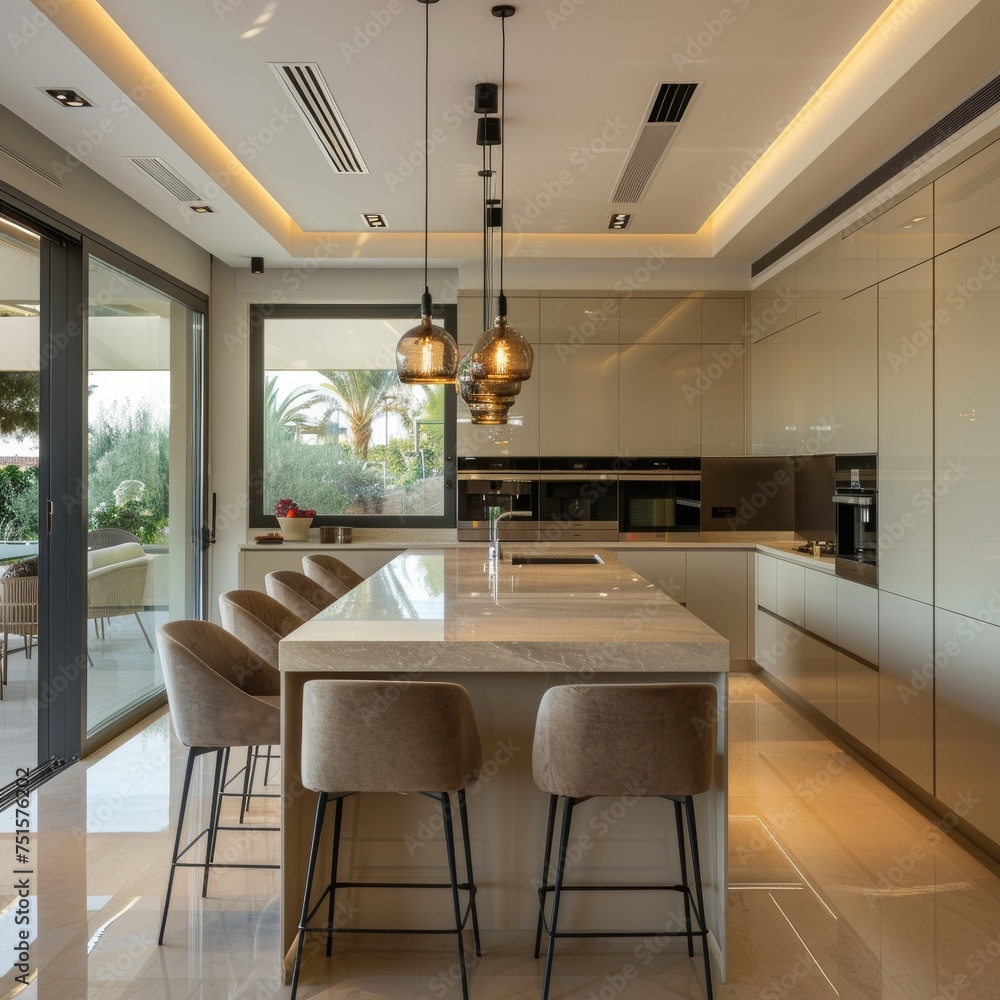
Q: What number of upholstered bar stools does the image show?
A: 6